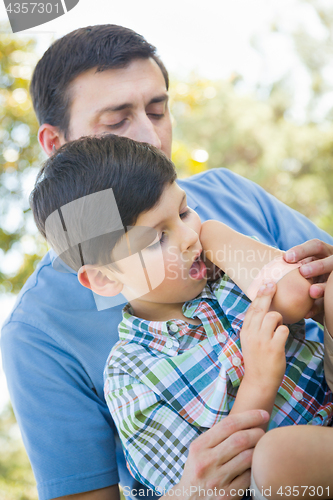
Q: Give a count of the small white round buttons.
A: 5